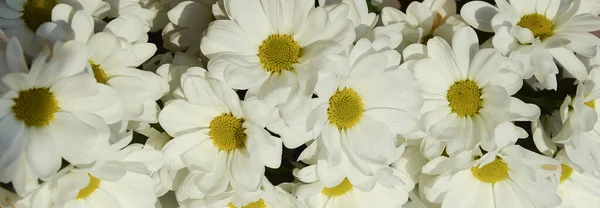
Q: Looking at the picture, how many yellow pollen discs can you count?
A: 14